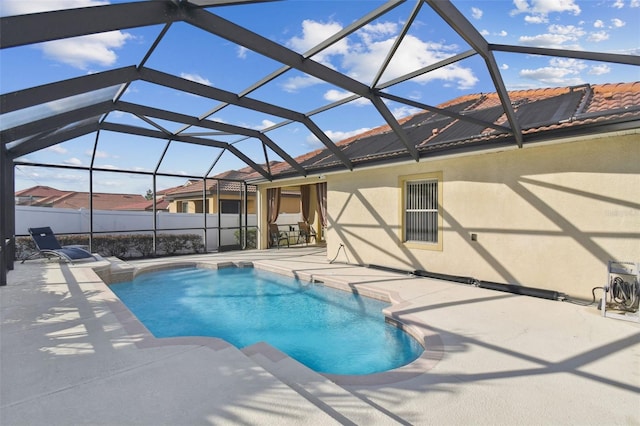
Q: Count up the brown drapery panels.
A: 3